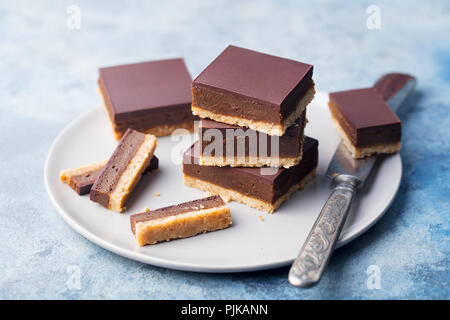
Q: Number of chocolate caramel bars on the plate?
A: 8